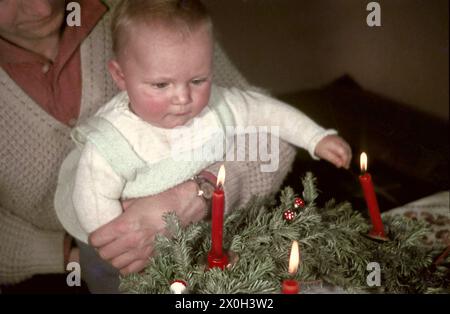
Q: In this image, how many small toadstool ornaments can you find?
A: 3